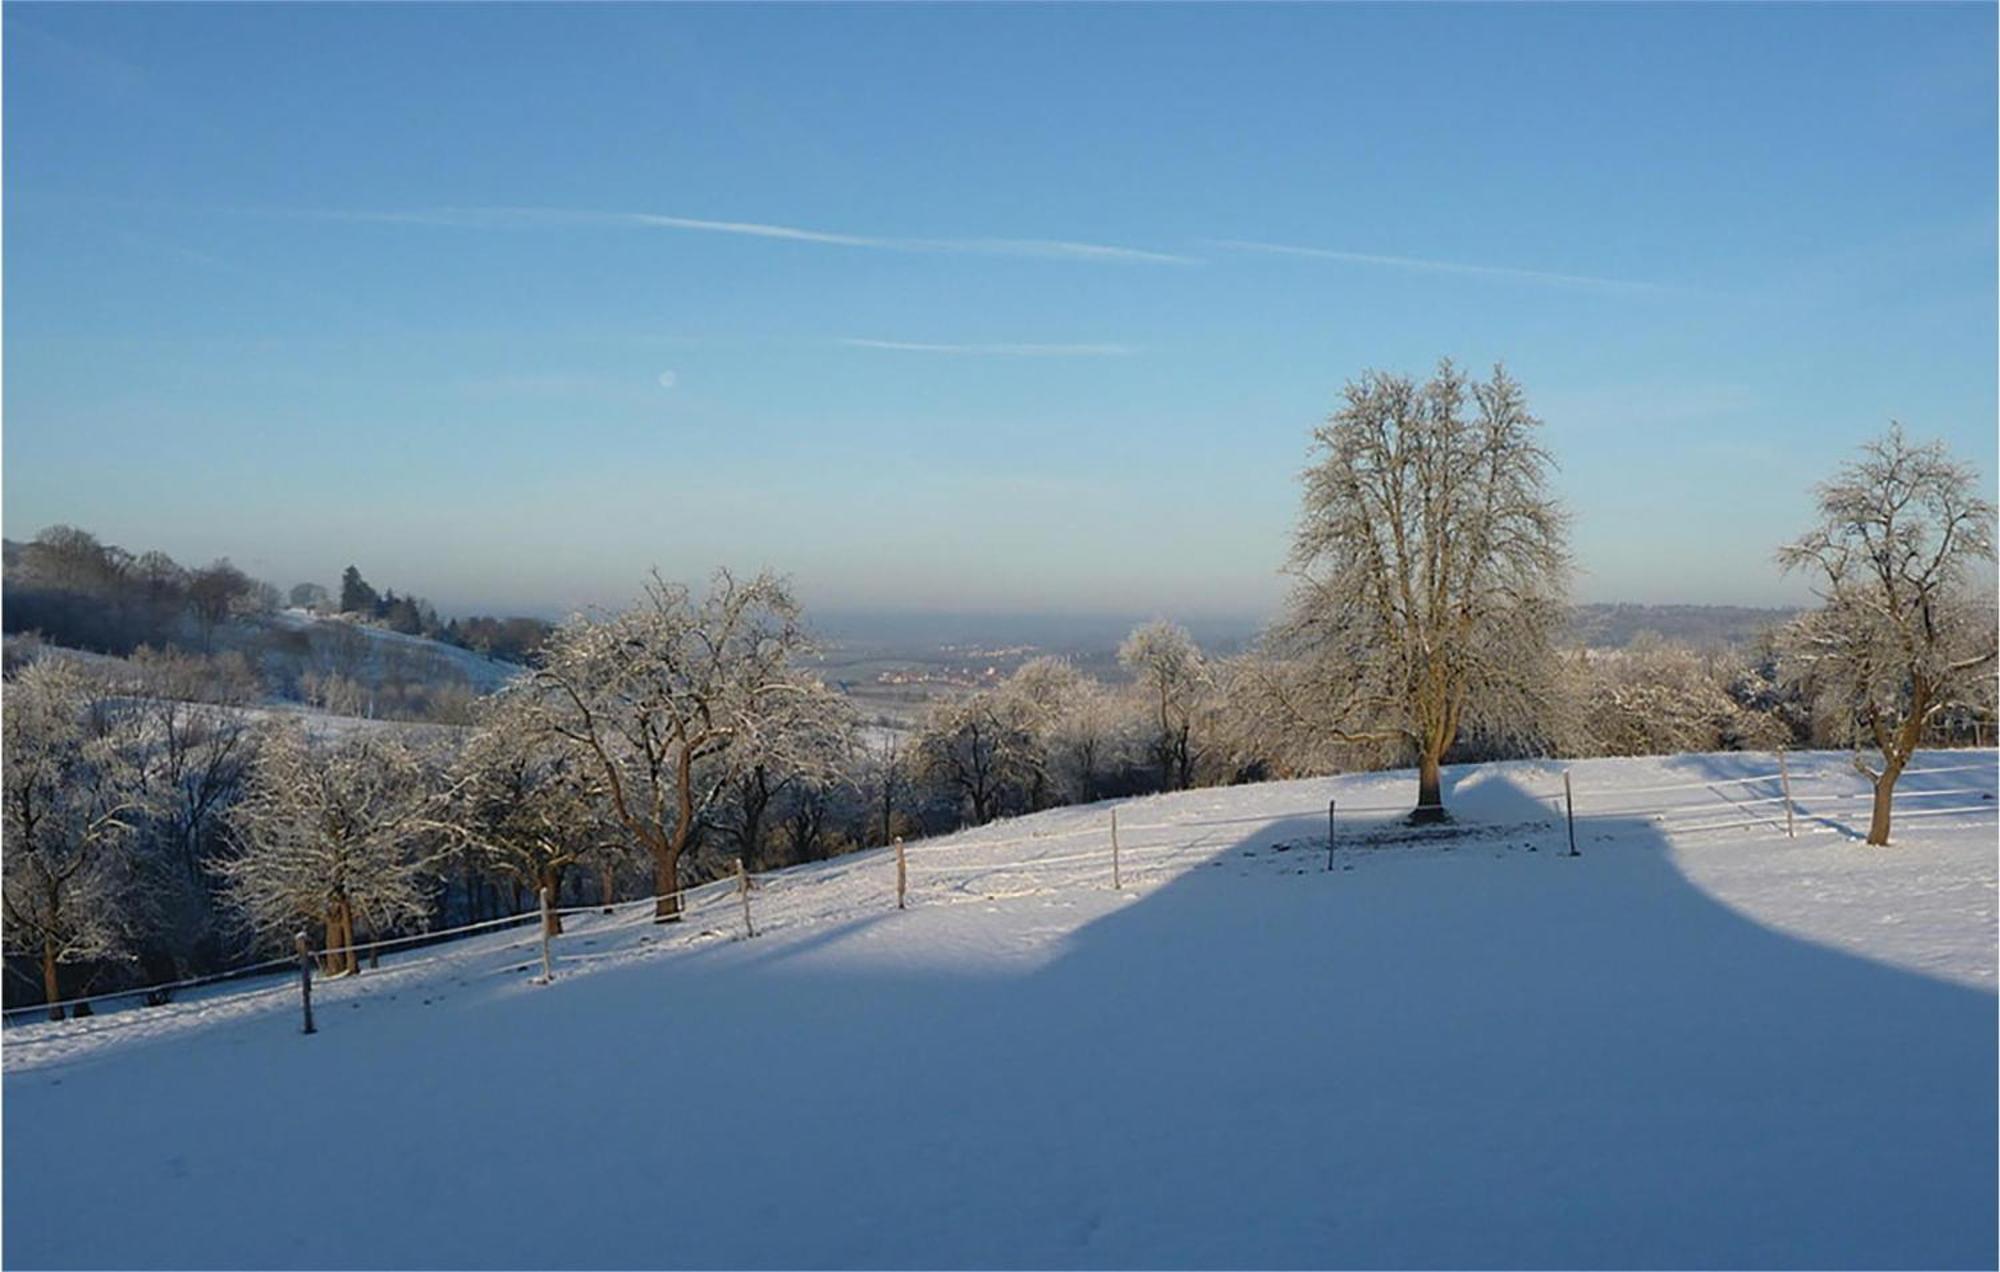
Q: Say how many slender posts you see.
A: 8